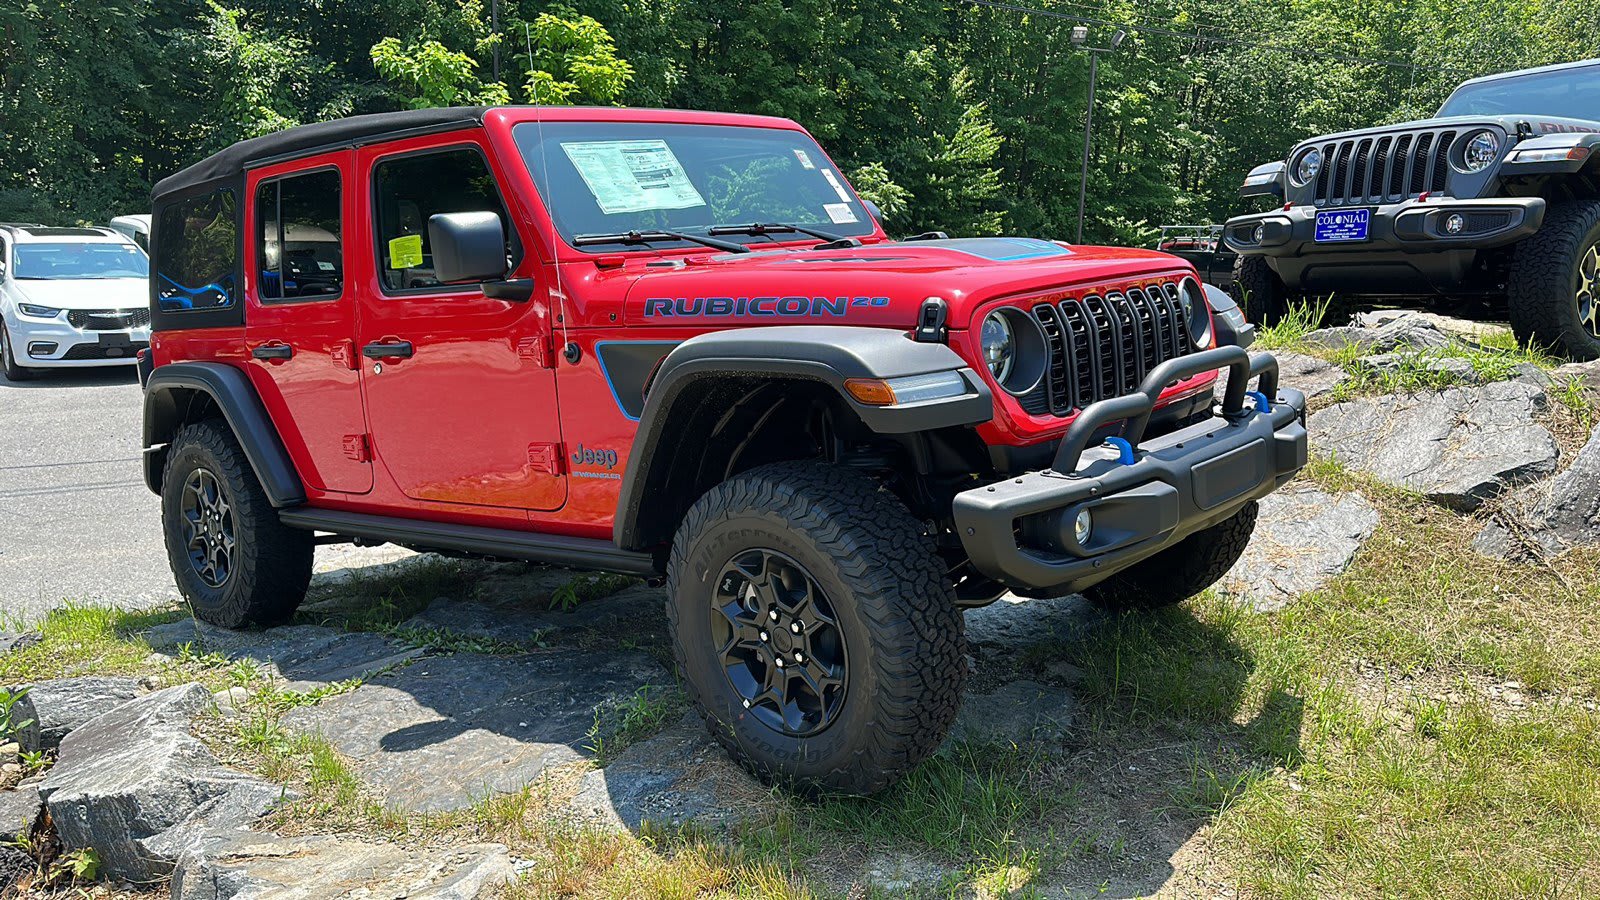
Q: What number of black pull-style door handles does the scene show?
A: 2